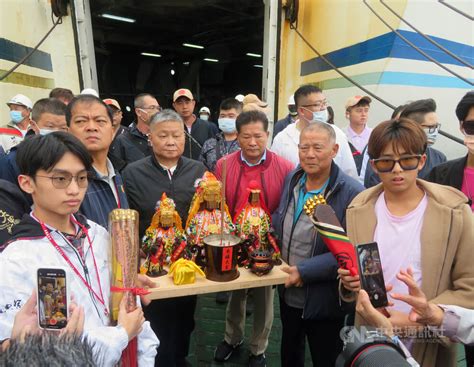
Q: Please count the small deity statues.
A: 3